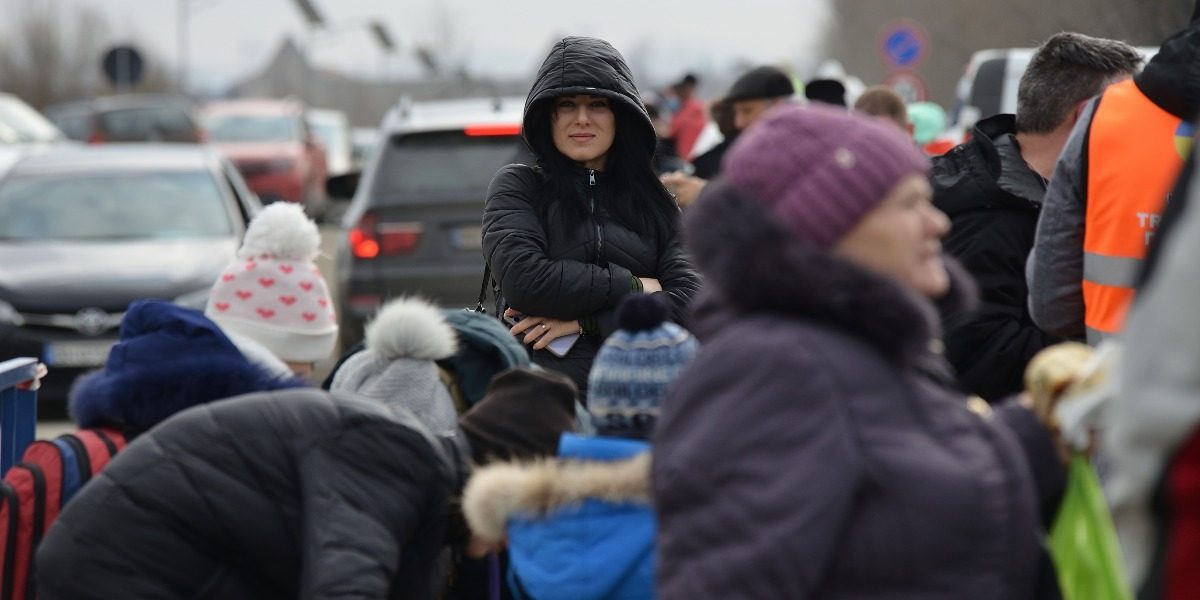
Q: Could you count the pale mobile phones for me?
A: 1